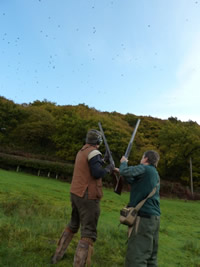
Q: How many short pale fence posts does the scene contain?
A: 4